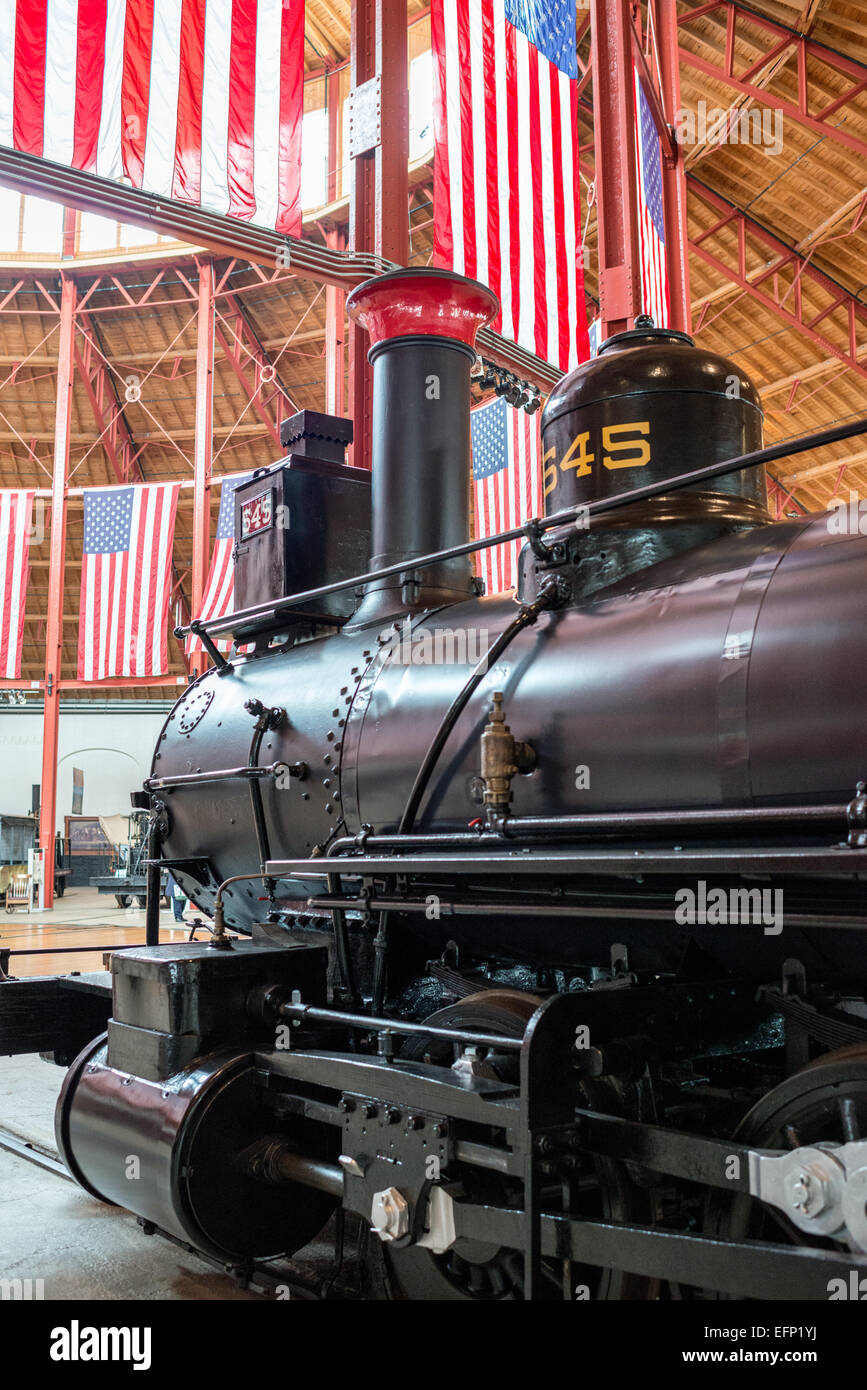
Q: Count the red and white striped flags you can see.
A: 7